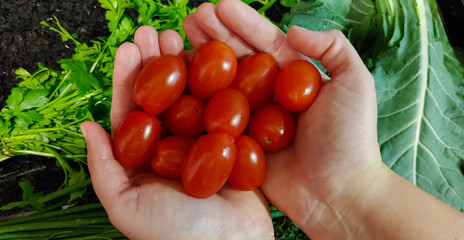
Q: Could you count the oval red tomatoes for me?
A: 11